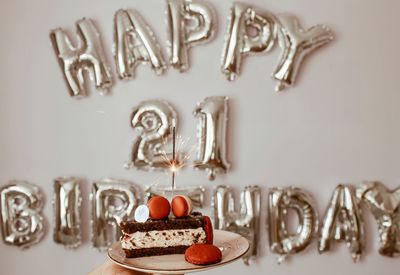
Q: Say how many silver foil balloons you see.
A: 15